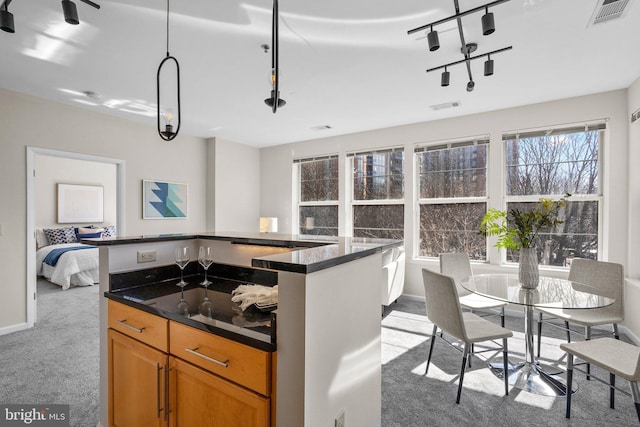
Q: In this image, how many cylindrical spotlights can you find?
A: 7